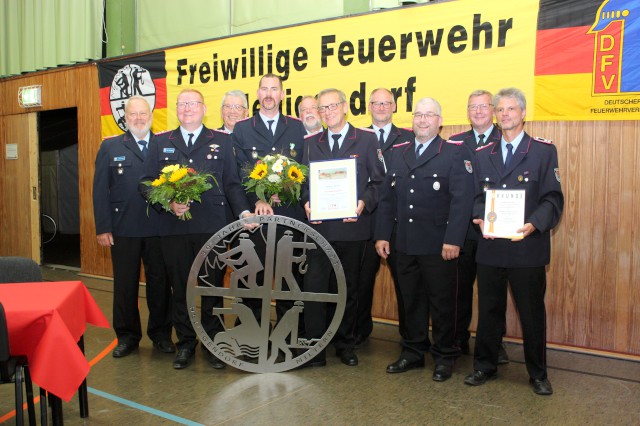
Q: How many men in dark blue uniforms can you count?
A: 10